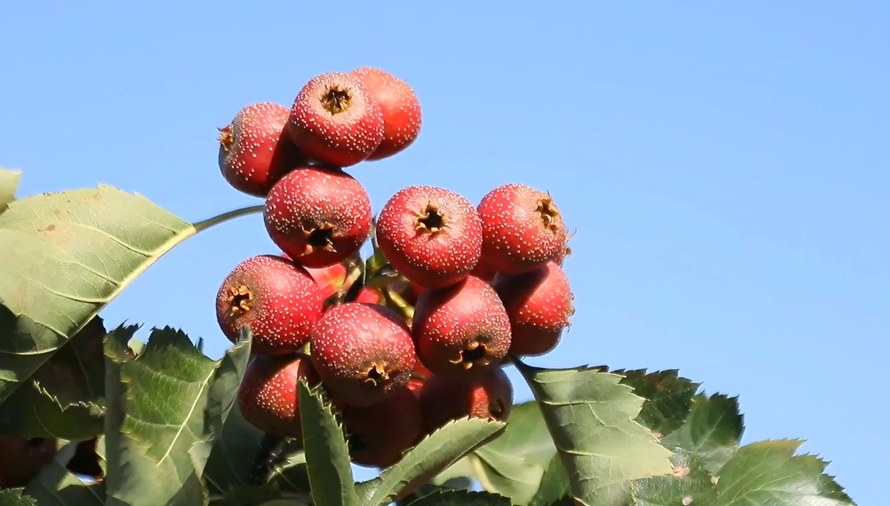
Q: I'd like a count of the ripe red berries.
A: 13